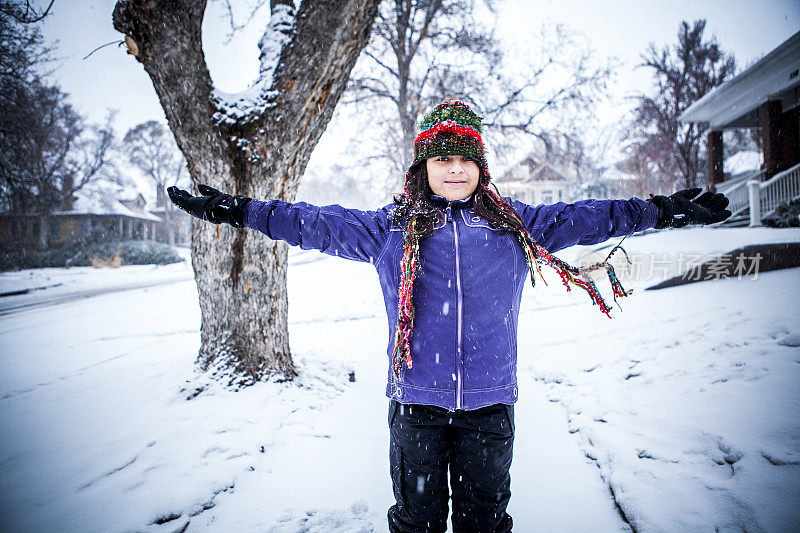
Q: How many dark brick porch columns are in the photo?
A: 2